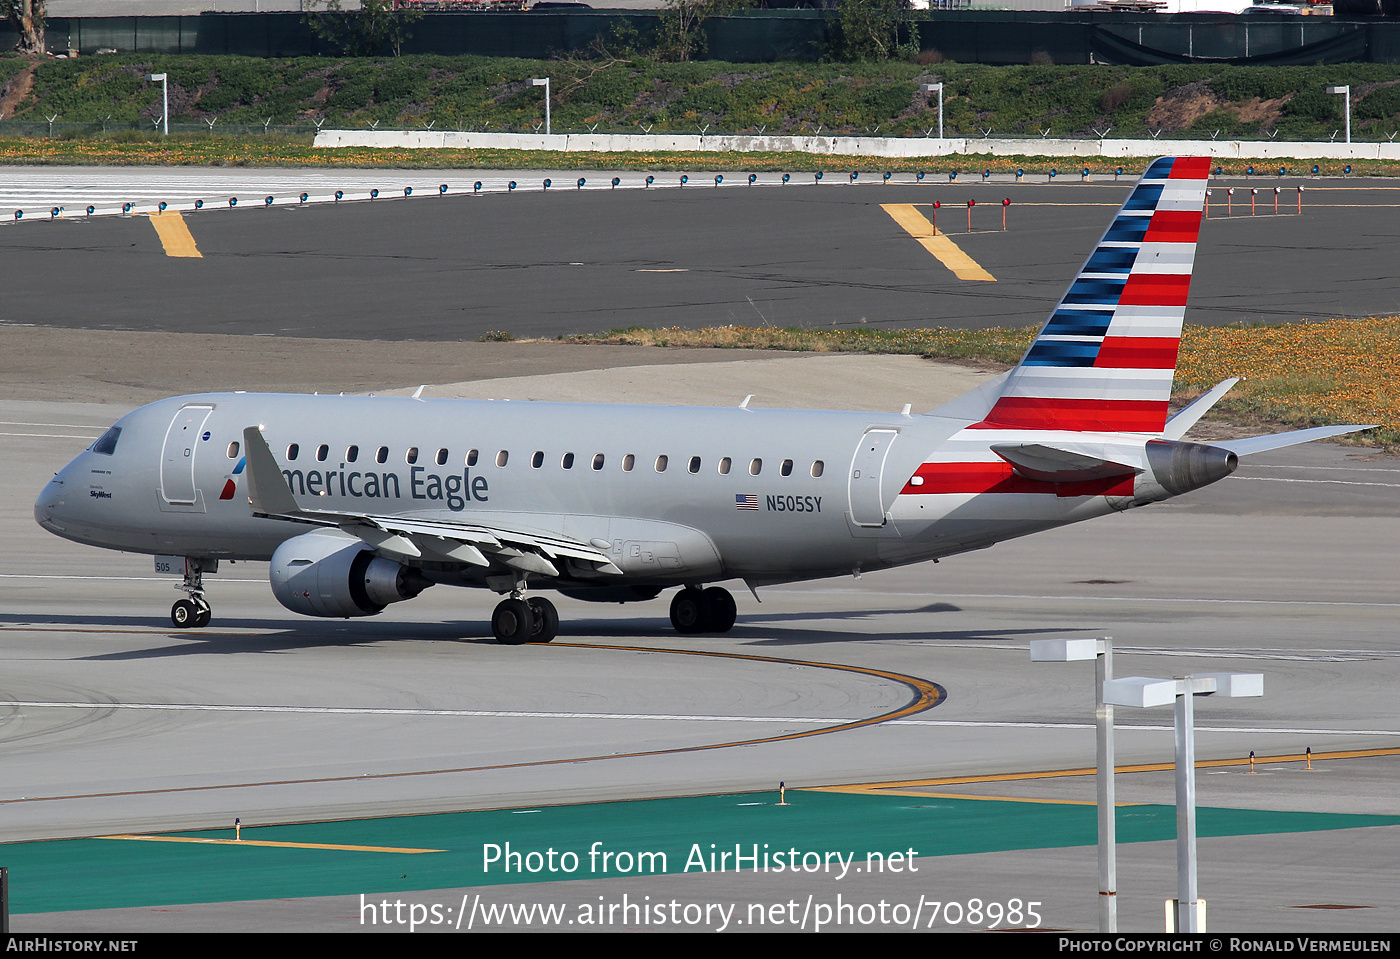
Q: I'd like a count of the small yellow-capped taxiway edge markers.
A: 4